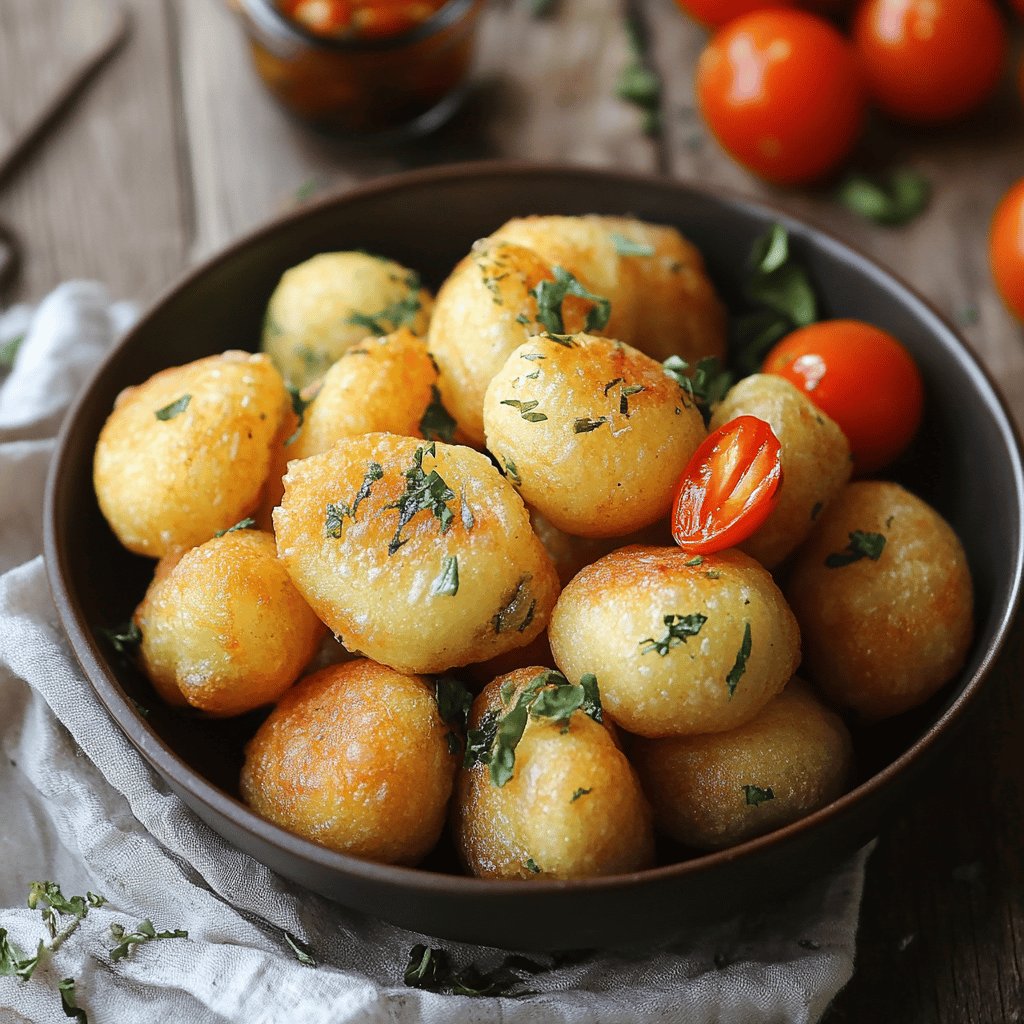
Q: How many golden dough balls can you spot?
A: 14